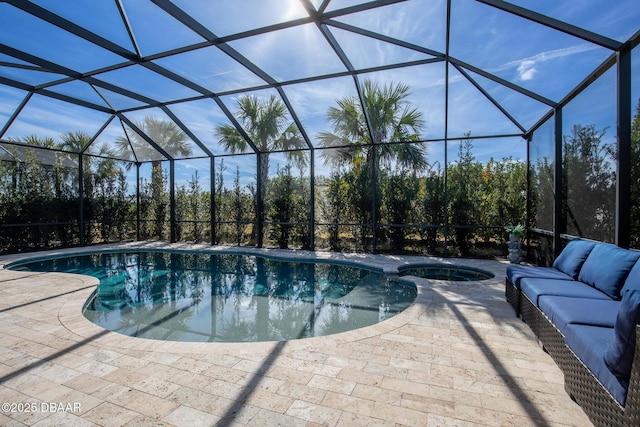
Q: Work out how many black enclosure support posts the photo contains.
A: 11